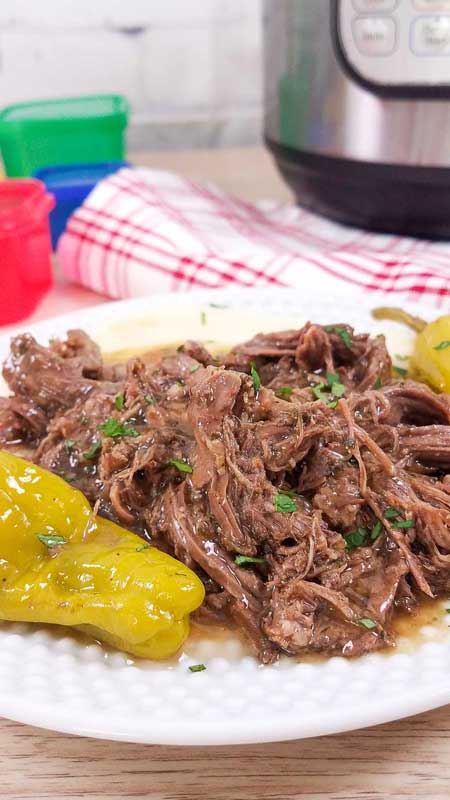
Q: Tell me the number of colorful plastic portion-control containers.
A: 3